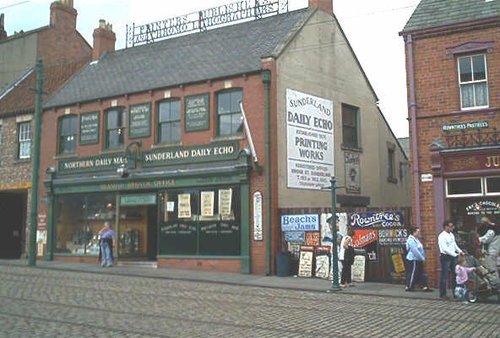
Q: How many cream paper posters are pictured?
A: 3